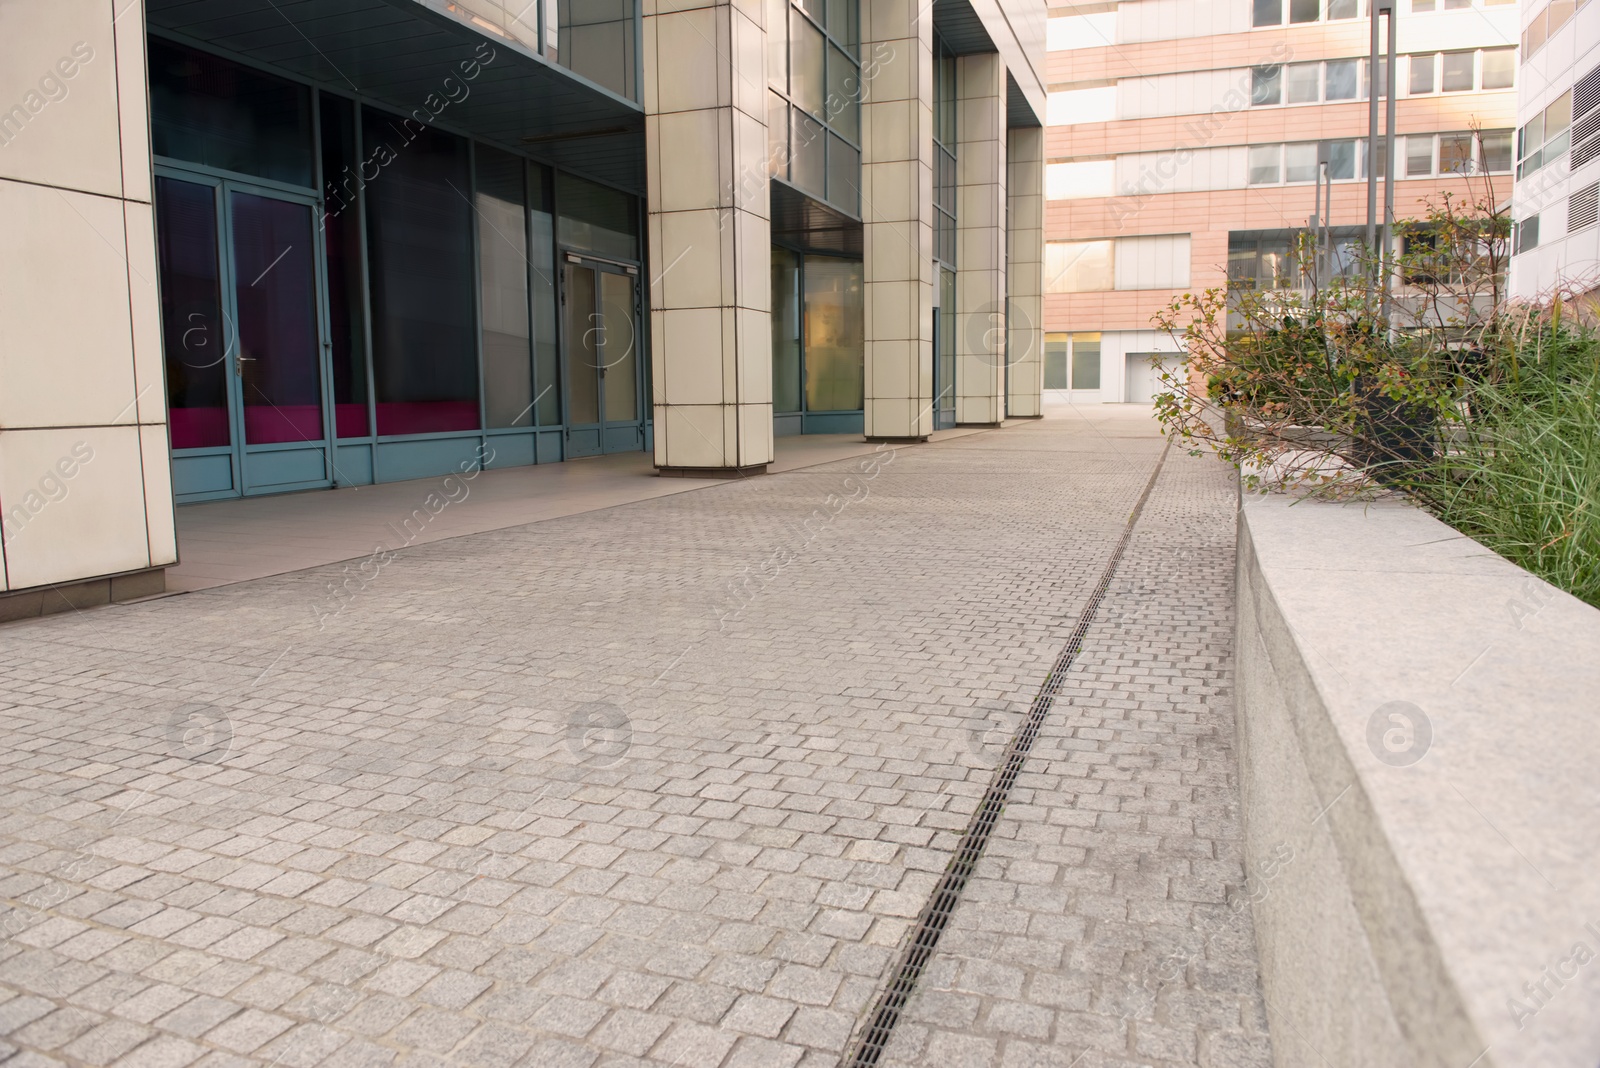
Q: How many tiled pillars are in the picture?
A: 5